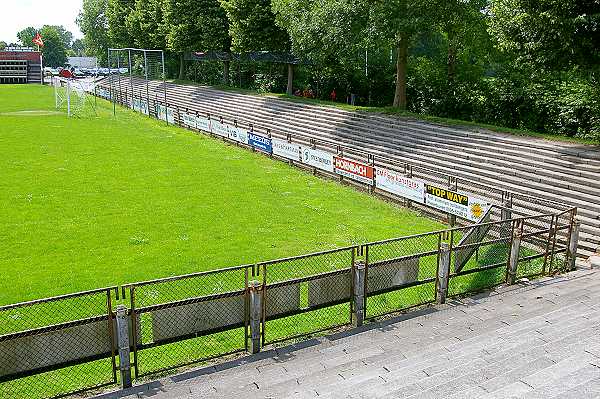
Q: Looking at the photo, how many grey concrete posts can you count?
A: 6